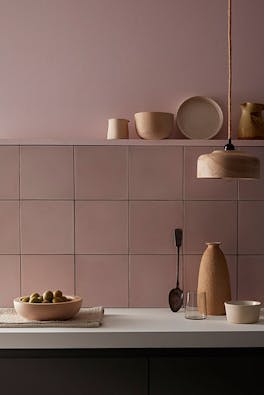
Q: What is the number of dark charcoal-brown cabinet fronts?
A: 2